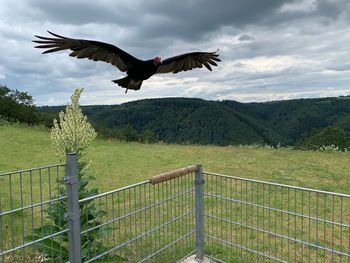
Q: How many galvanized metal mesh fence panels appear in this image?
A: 3